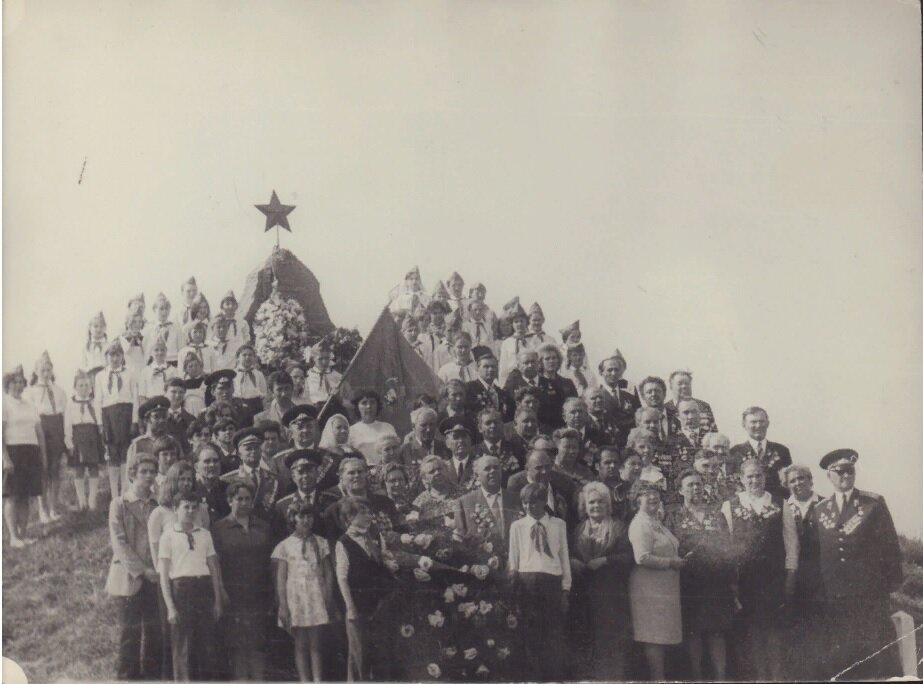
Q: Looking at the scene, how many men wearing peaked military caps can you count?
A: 7